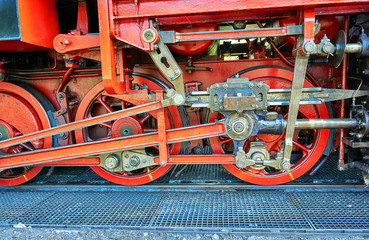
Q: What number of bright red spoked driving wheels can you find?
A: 3